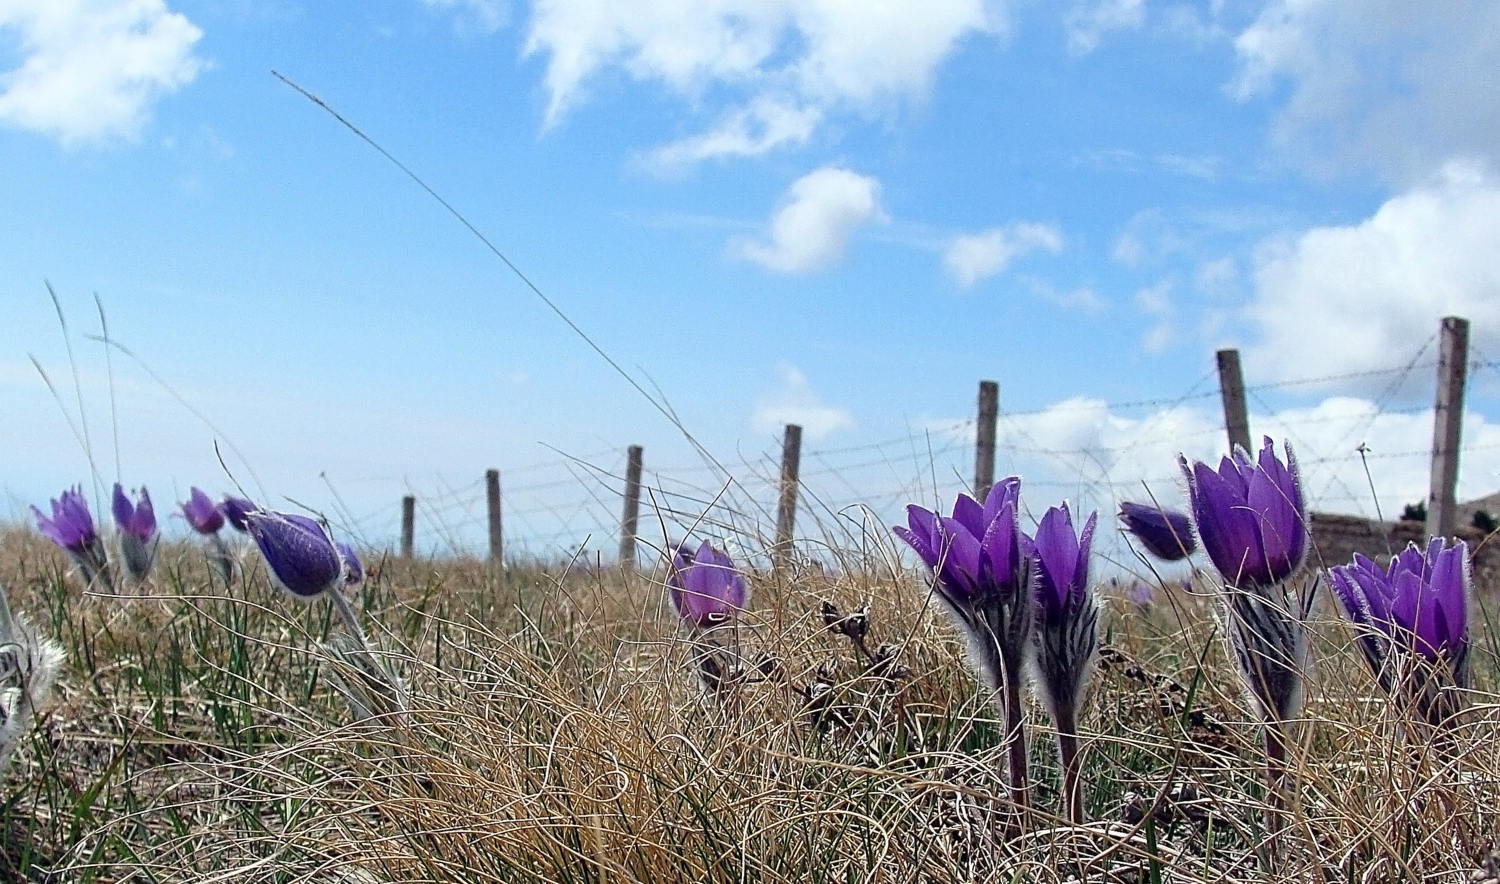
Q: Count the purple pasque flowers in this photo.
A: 12